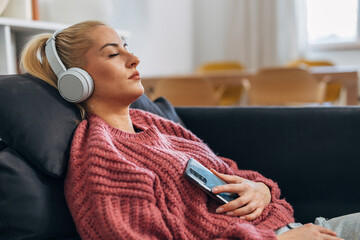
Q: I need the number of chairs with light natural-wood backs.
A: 2